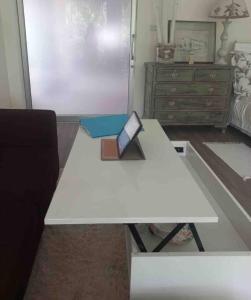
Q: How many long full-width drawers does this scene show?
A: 3